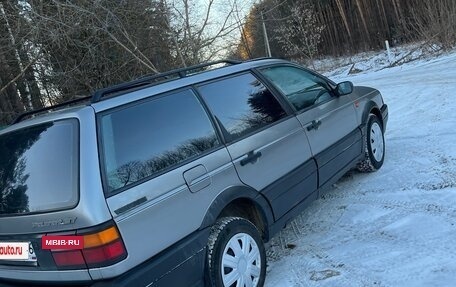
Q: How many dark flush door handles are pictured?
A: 2